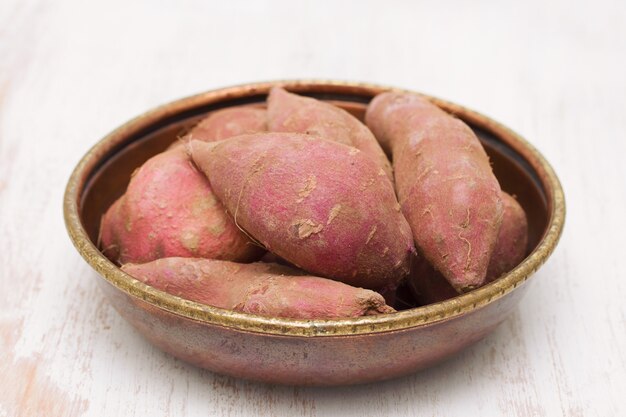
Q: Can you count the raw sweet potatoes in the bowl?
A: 7